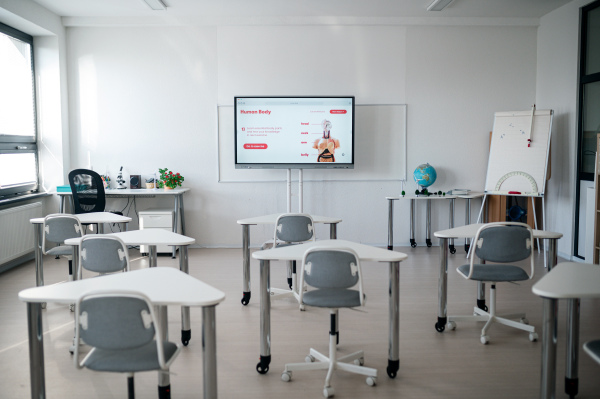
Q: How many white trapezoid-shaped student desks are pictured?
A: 7